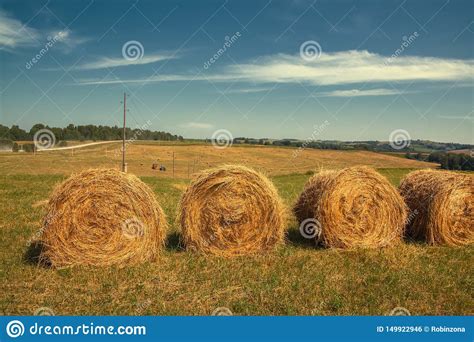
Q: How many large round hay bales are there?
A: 4